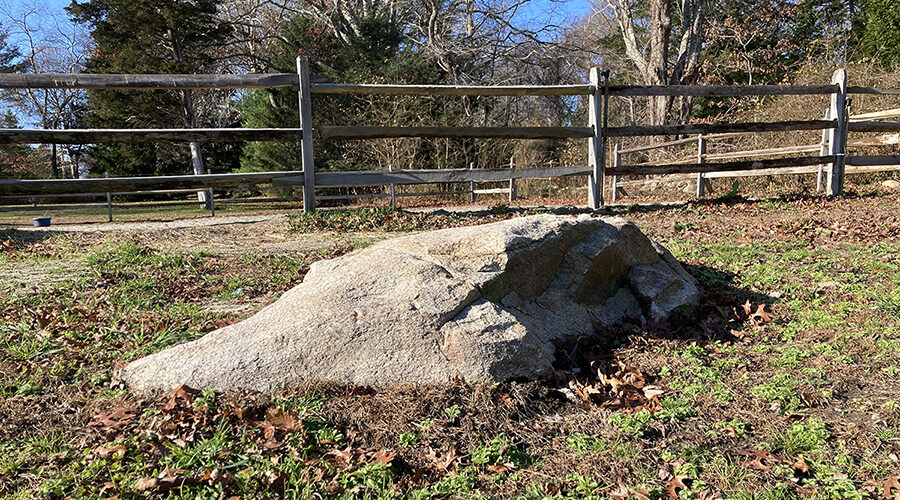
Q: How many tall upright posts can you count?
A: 3